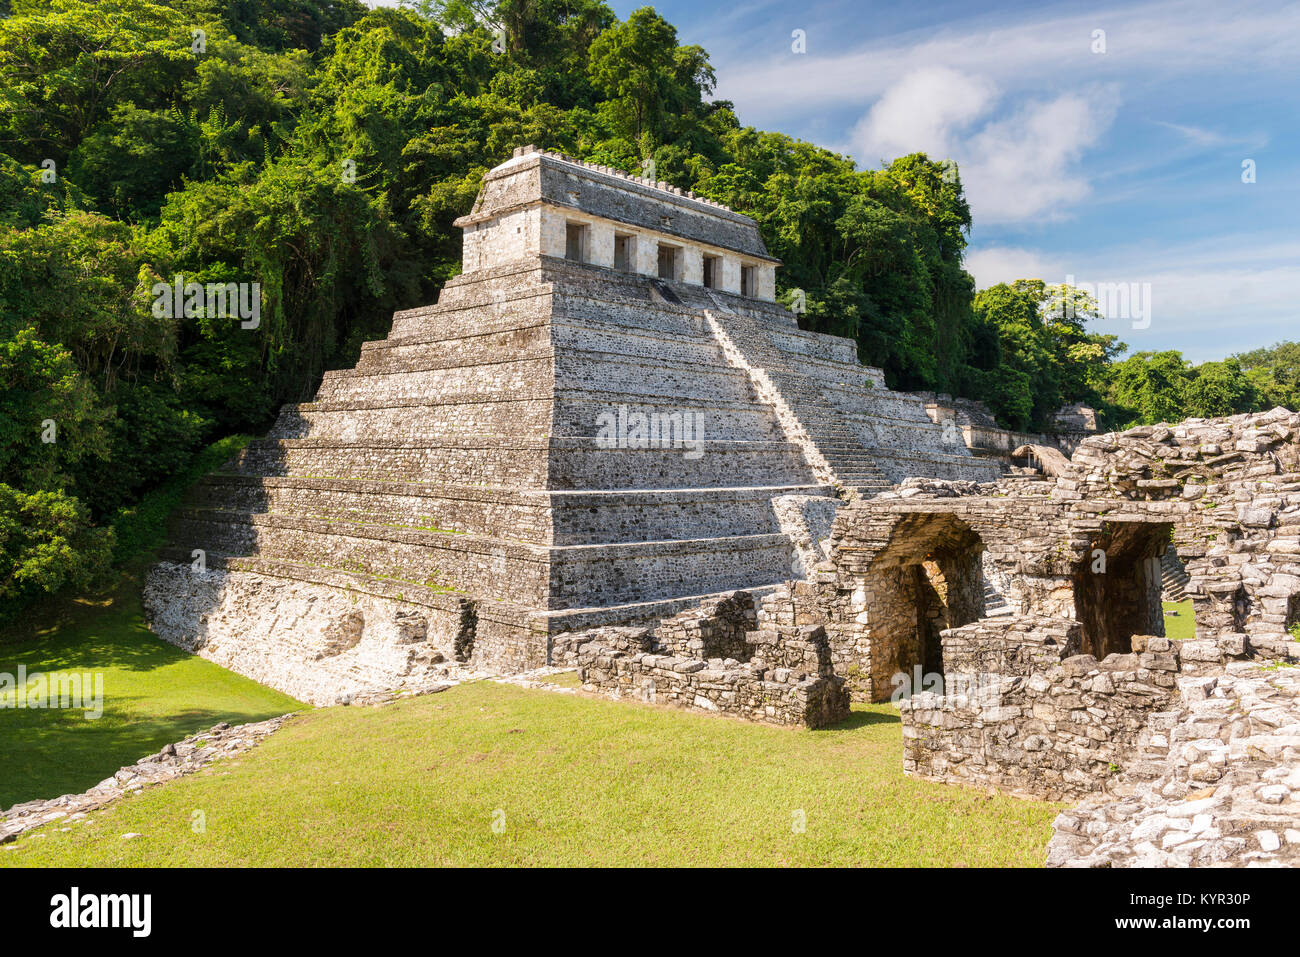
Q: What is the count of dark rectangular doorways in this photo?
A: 5